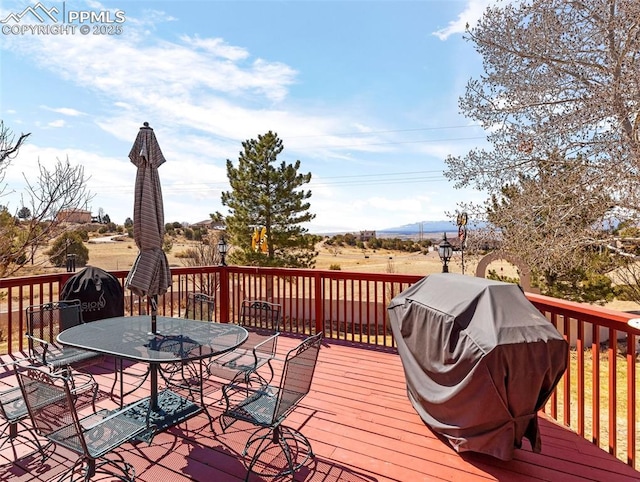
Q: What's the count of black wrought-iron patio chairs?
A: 6